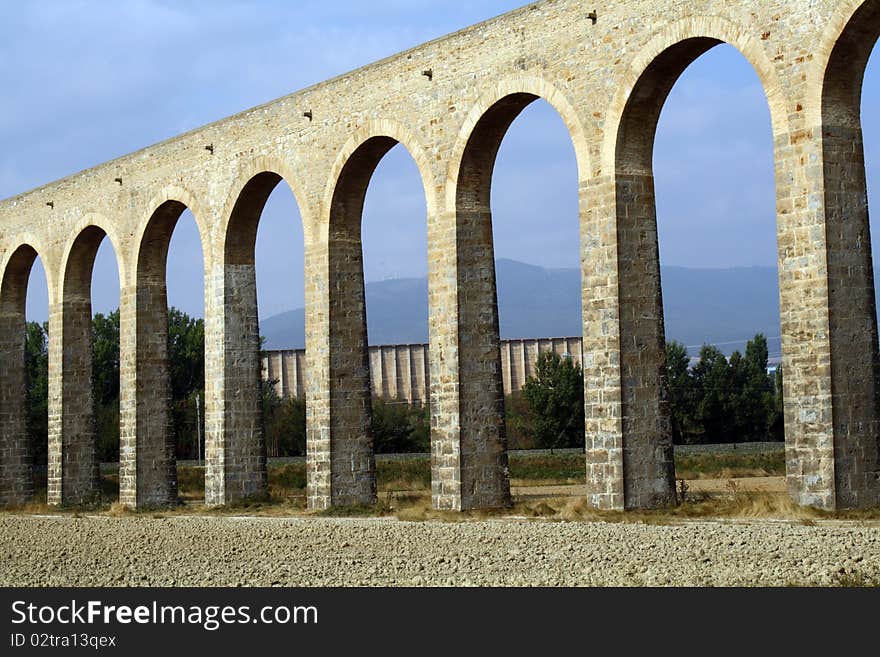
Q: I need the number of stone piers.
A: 8